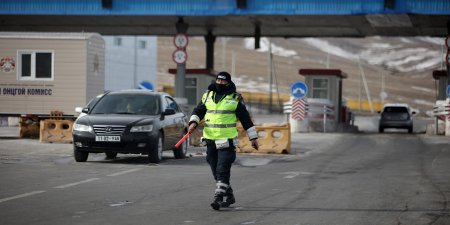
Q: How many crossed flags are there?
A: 0